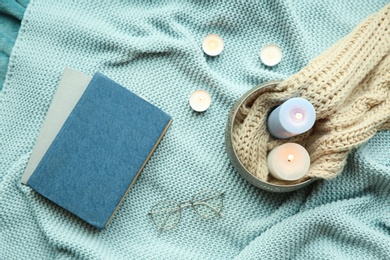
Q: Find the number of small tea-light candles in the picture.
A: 3